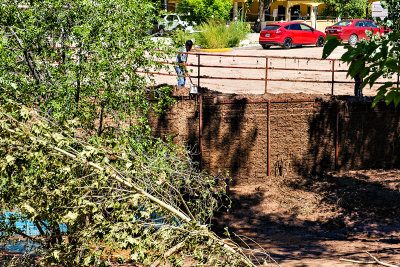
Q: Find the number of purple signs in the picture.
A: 0